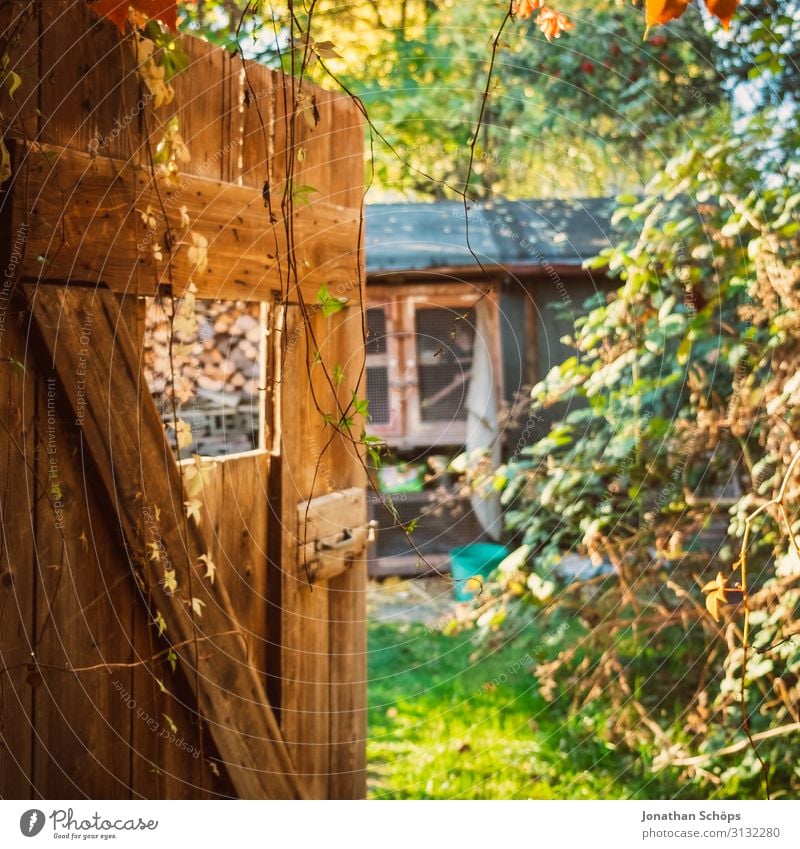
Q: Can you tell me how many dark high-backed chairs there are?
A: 0